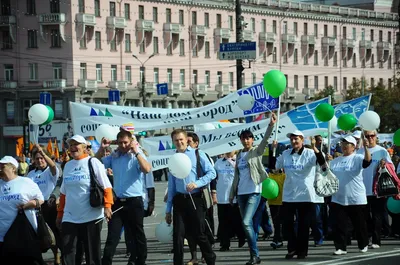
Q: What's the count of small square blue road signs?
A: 3